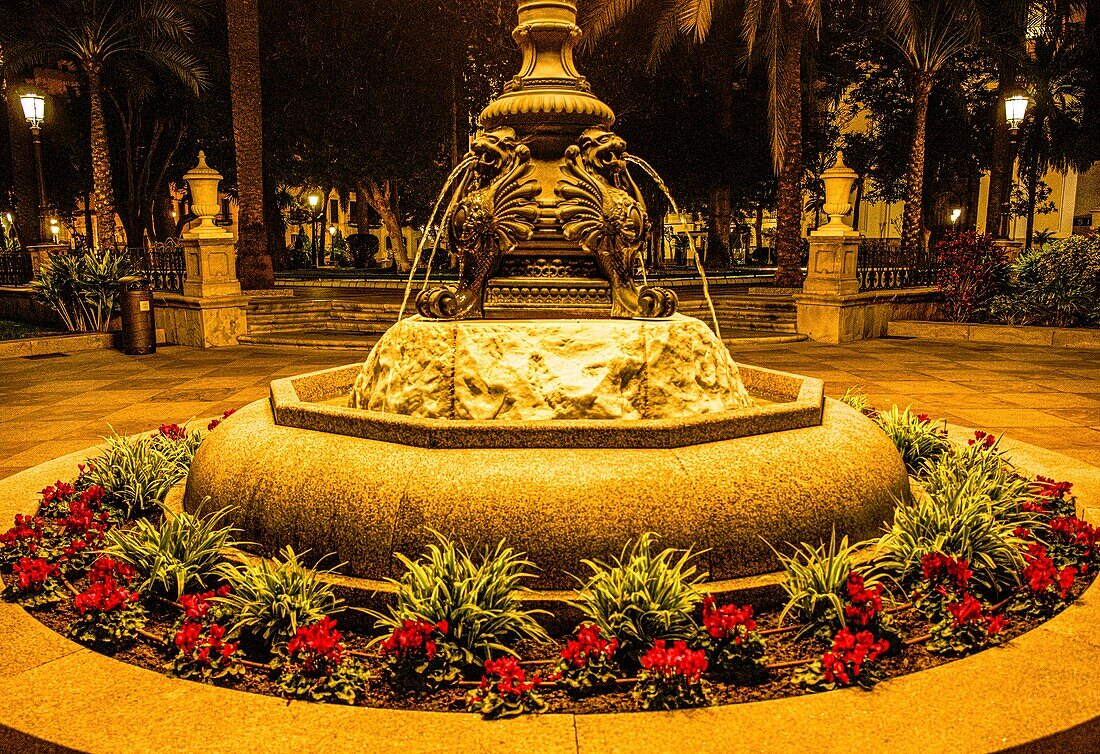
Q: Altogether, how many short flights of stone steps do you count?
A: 2